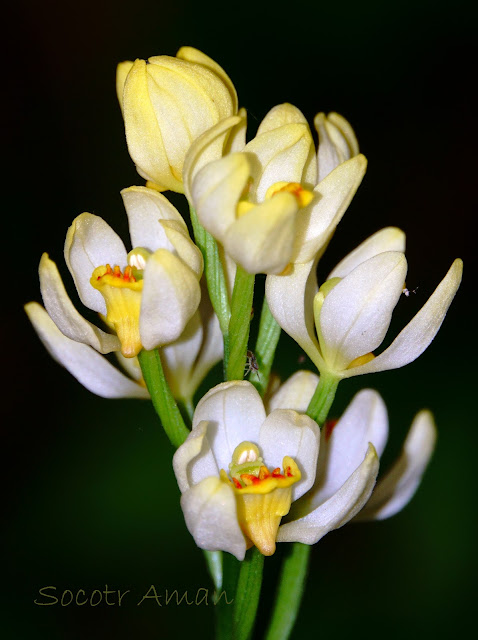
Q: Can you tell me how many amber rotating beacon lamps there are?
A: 0